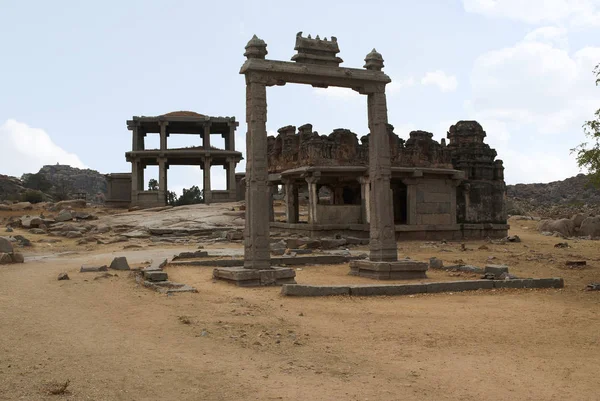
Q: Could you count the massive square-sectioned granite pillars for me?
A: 2